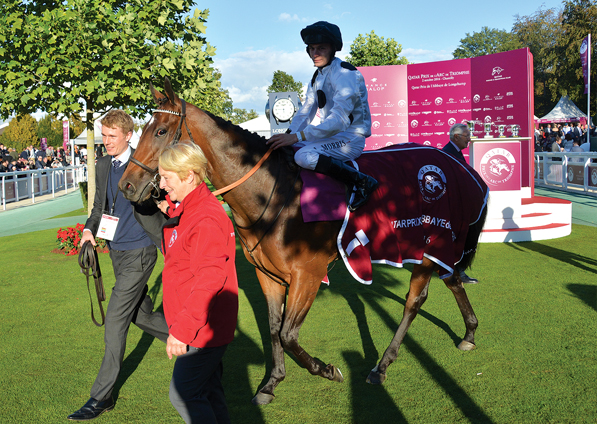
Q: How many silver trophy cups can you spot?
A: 4